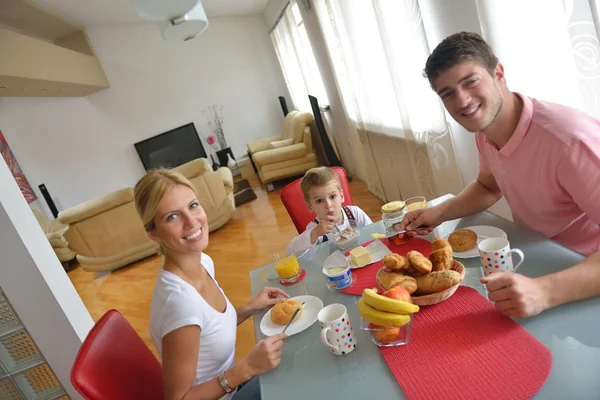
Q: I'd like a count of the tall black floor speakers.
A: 3